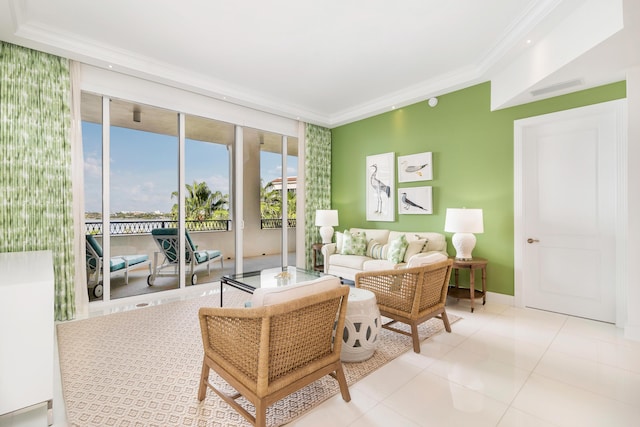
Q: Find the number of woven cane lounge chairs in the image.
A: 2